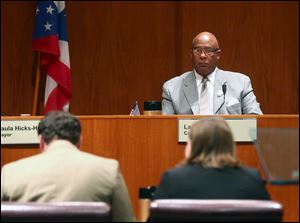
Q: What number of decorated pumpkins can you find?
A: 0